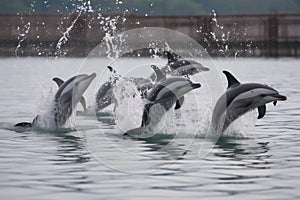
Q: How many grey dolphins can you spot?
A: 5